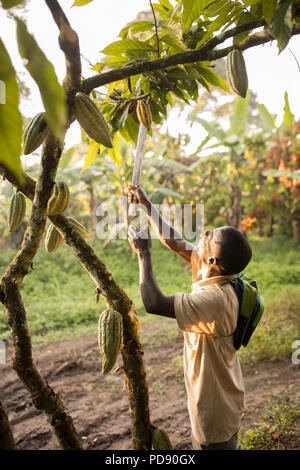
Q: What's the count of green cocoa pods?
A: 9